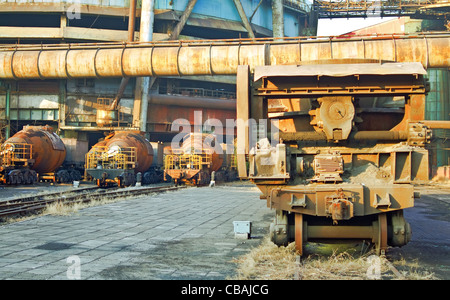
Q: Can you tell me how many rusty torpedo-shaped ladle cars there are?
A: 3